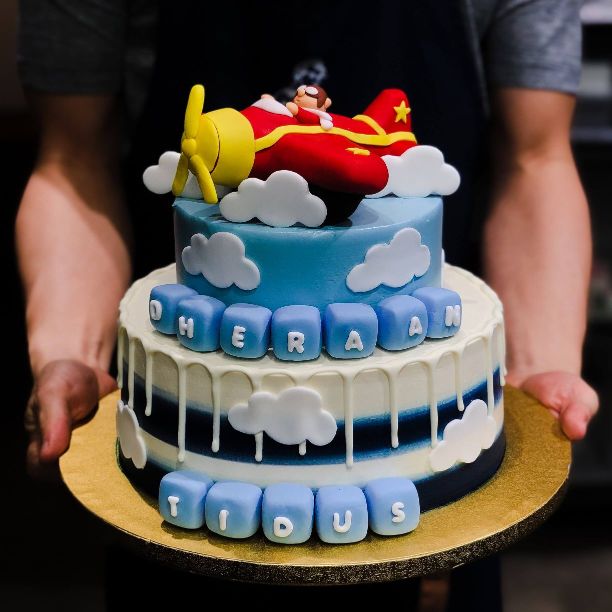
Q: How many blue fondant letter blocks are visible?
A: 12